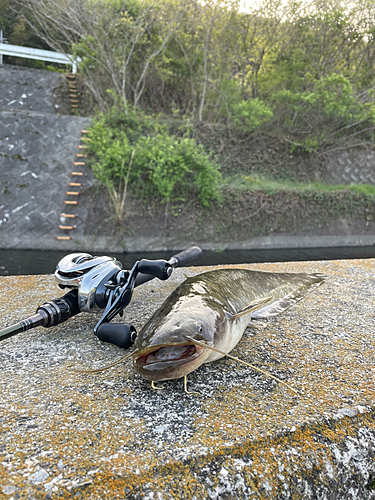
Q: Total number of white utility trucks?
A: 0